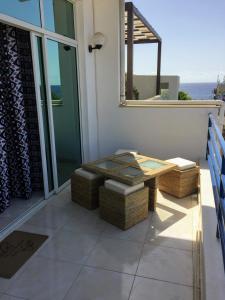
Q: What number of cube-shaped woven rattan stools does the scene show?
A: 4